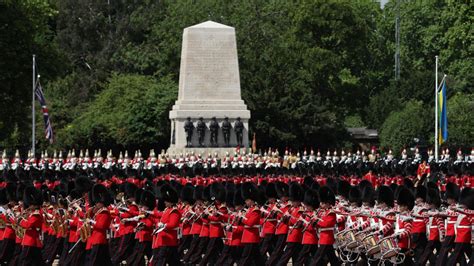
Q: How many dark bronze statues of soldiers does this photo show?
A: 5